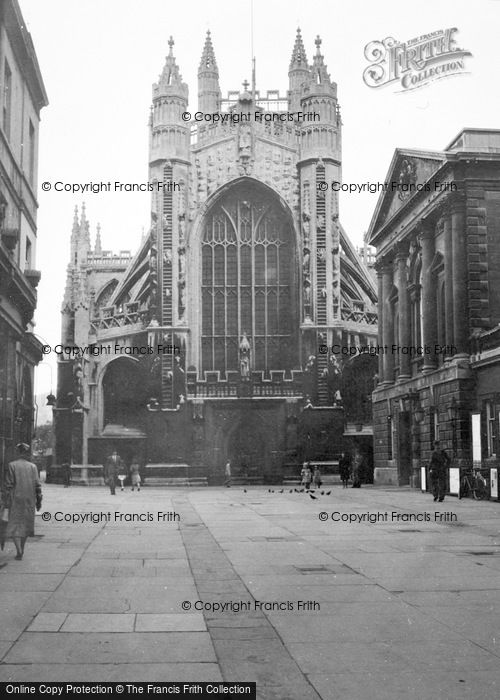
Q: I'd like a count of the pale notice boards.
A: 4